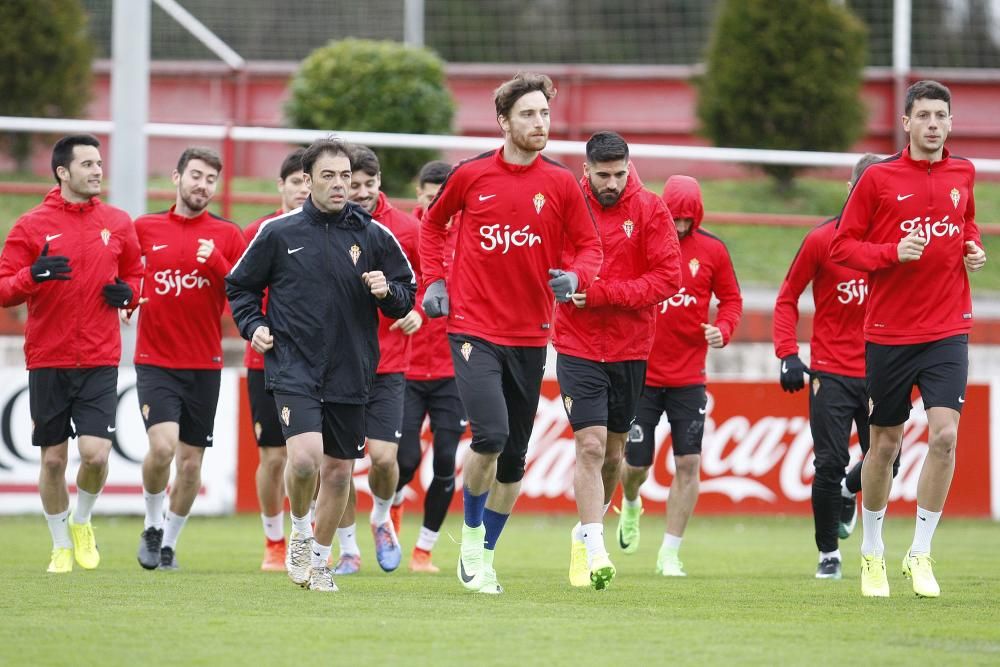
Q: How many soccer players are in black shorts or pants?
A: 11